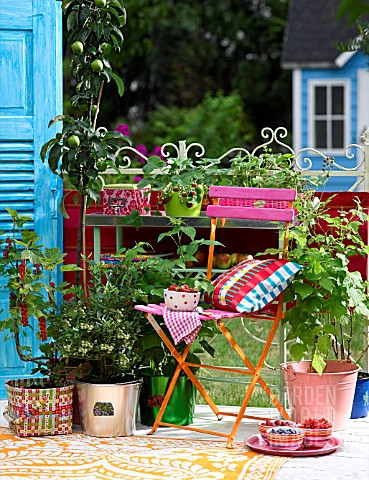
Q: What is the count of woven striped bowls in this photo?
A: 3